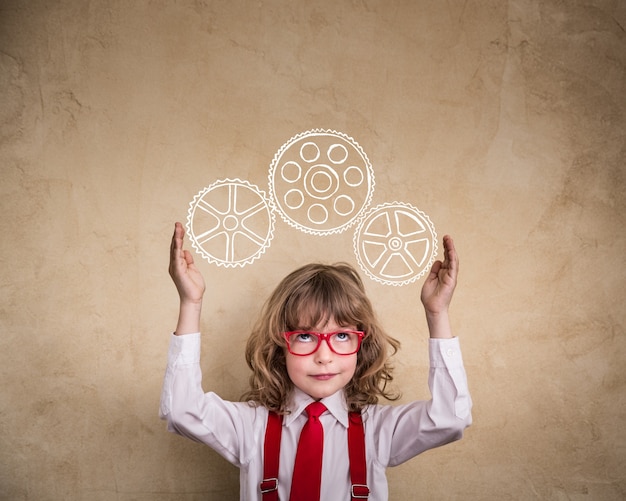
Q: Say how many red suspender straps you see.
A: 2